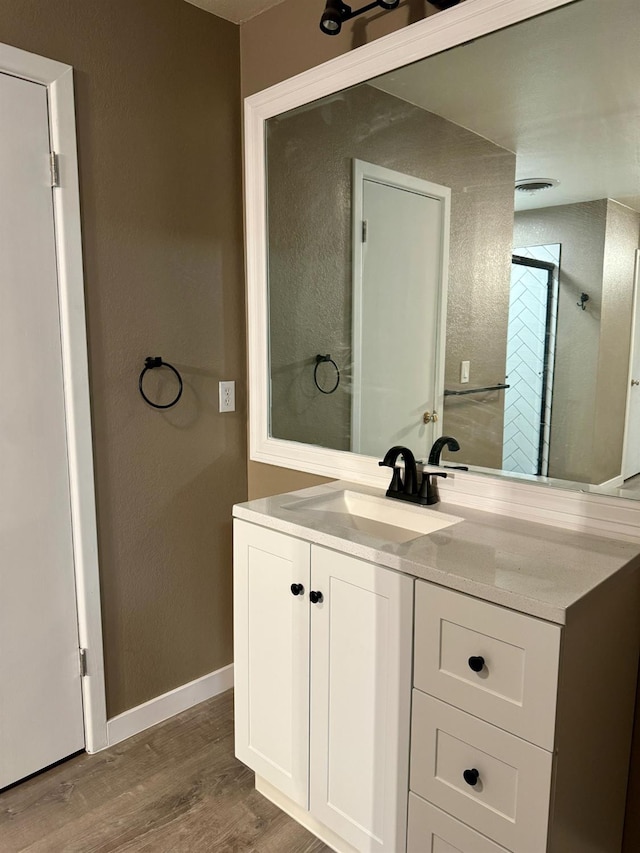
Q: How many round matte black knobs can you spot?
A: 4